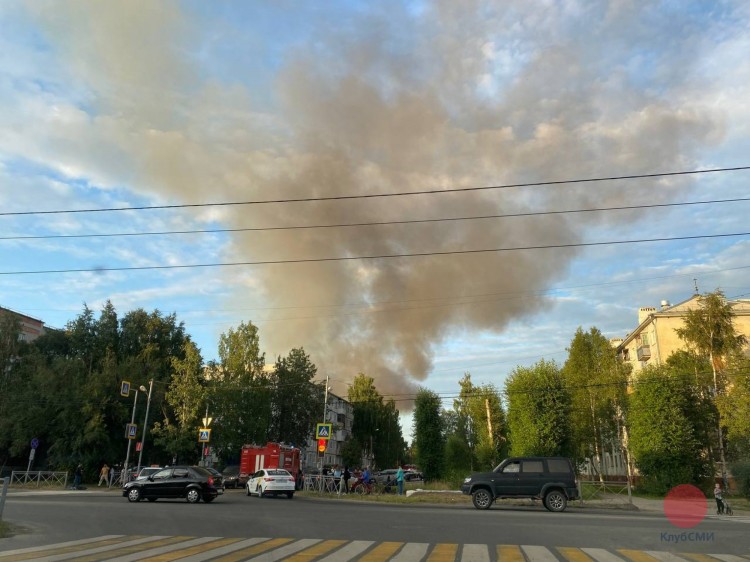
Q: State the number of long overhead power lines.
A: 3